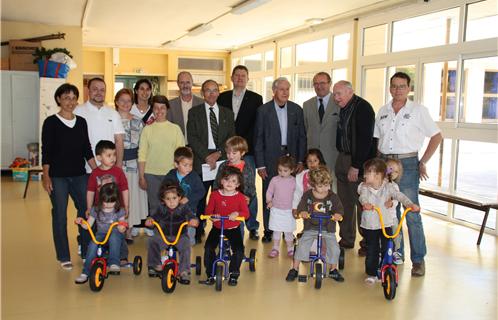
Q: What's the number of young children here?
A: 11